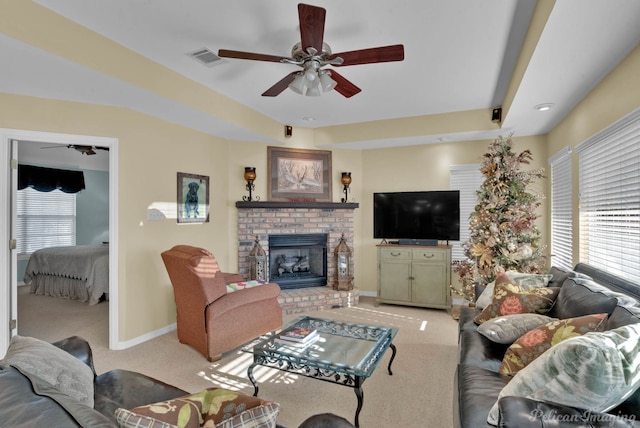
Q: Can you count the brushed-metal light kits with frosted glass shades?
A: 1